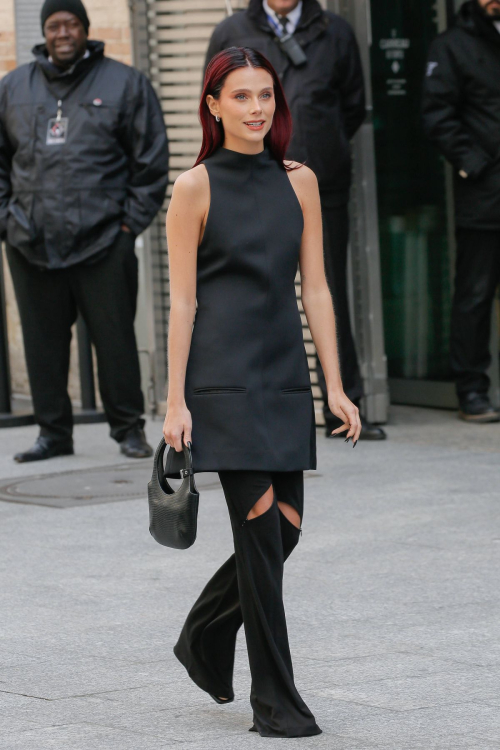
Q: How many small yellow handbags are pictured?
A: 0